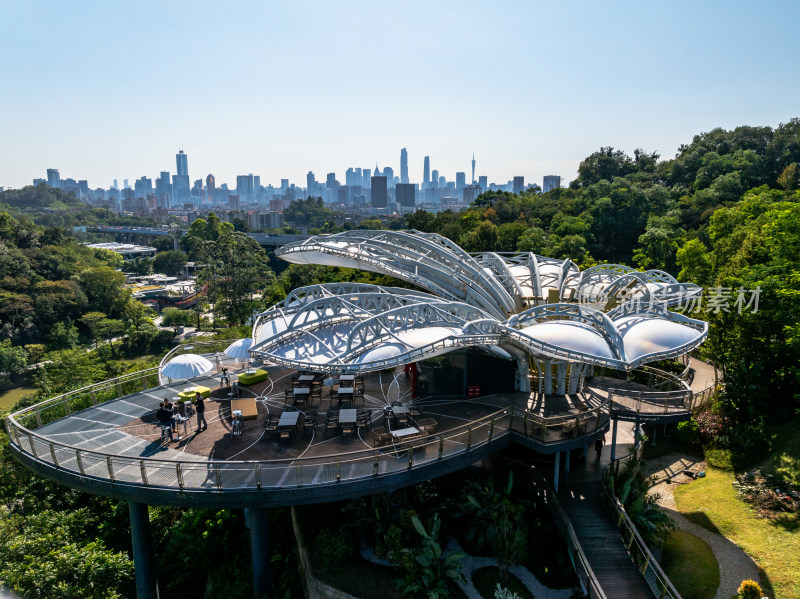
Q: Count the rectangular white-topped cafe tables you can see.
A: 8